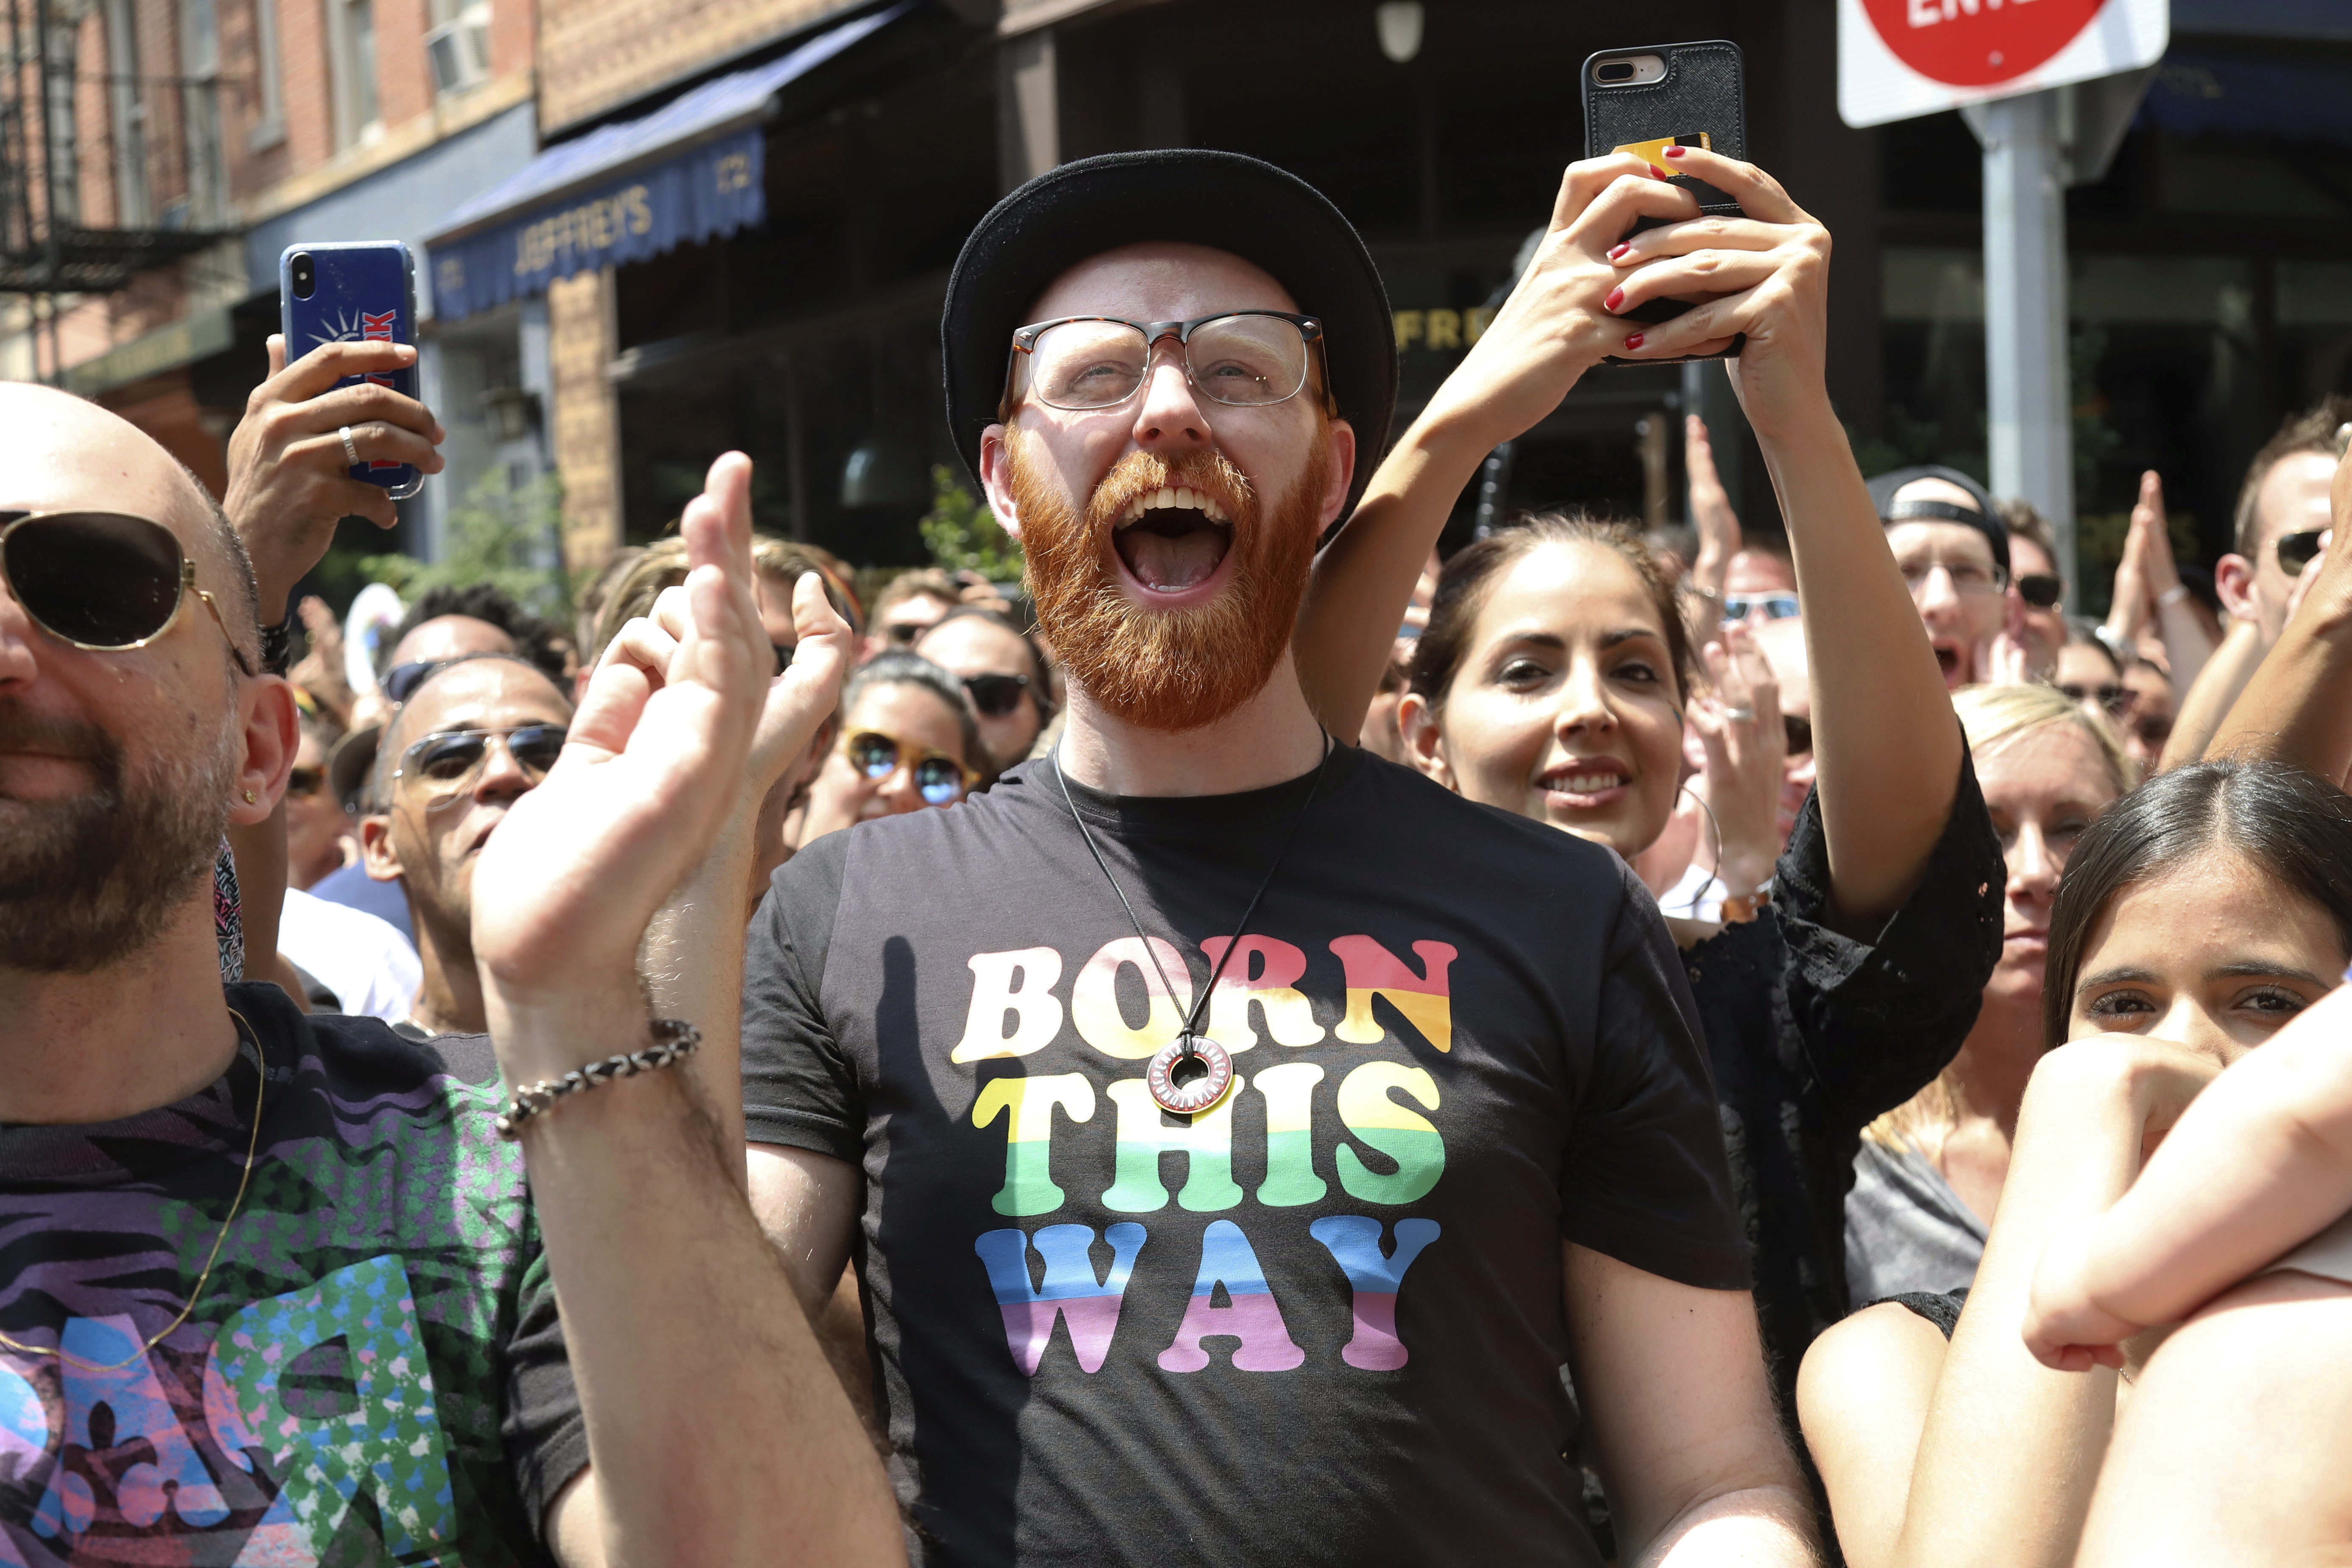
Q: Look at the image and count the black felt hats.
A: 1